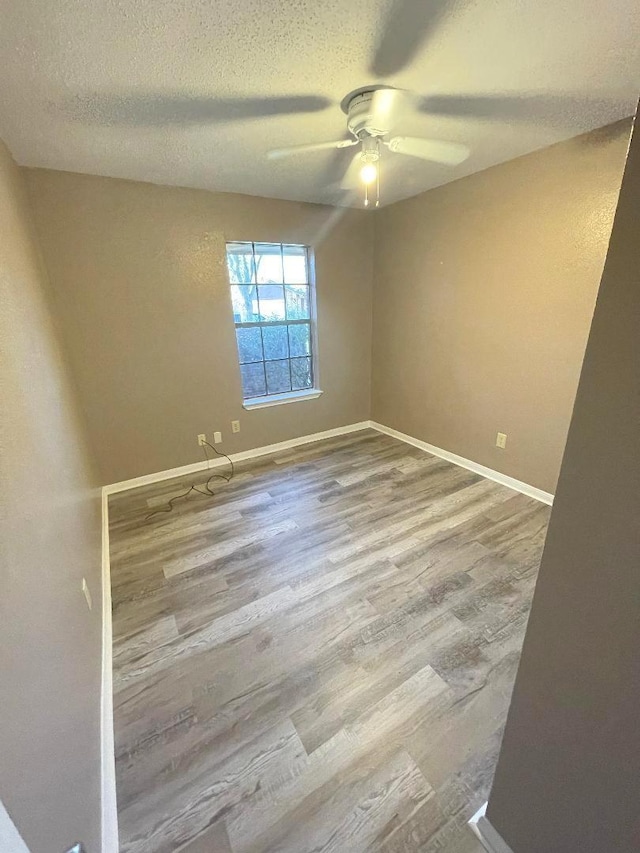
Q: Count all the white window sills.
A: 1